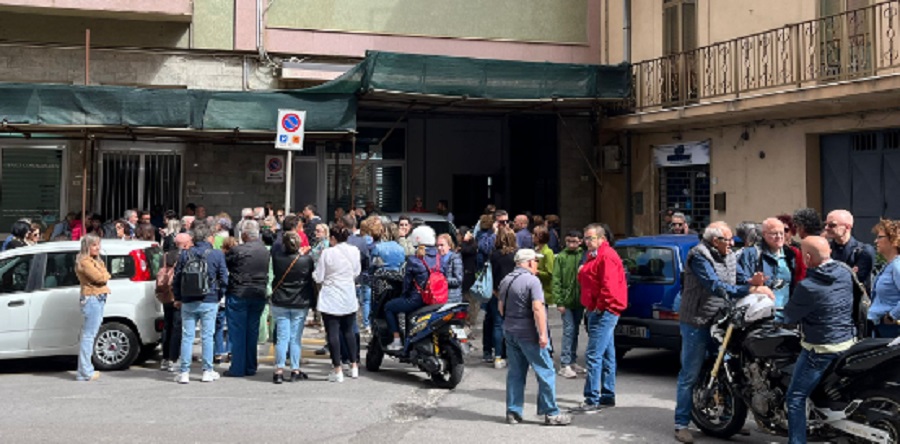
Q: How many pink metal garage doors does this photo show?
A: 0